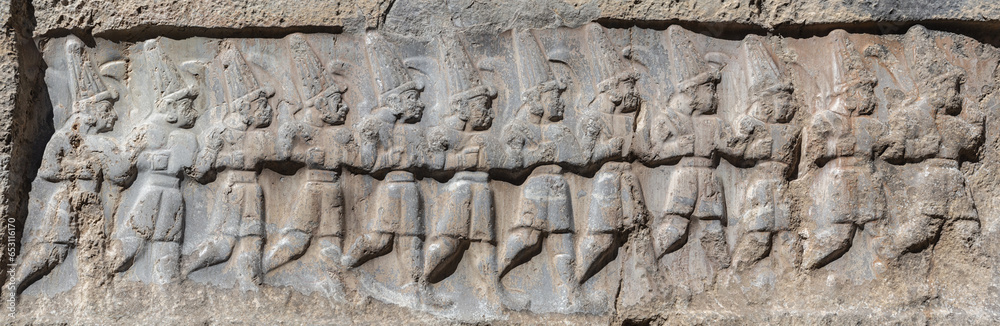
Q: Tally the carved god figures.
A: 12